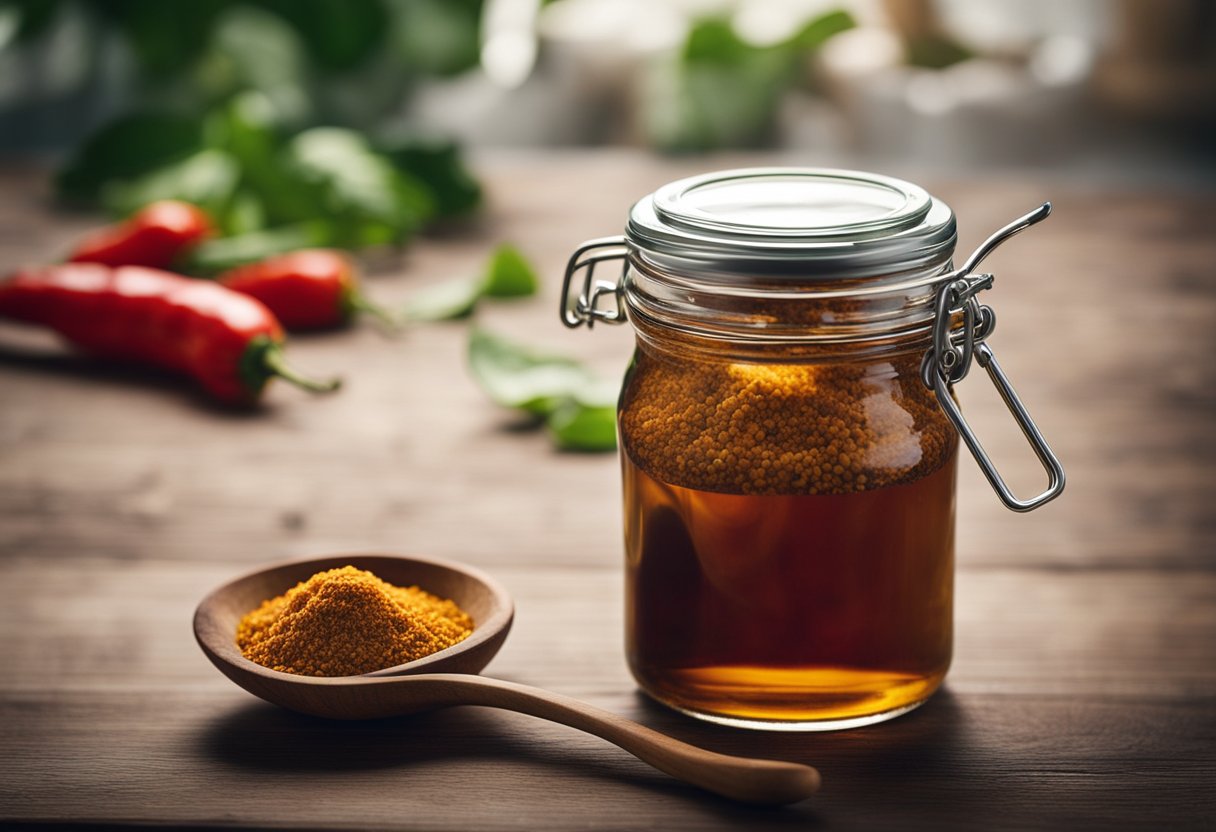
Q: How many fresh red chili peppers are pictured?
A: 3